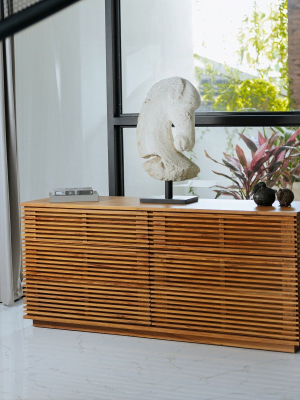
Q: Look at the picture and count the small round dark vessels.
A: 2